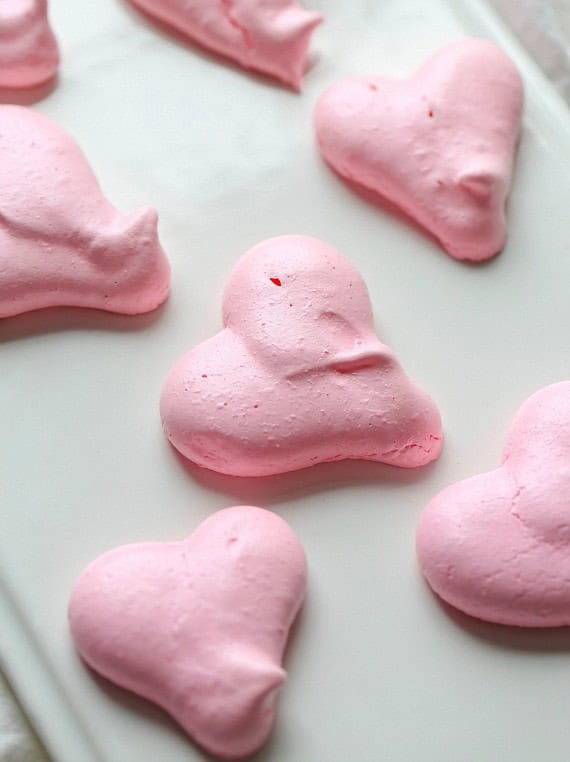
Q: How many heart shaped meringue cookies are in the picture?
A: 7